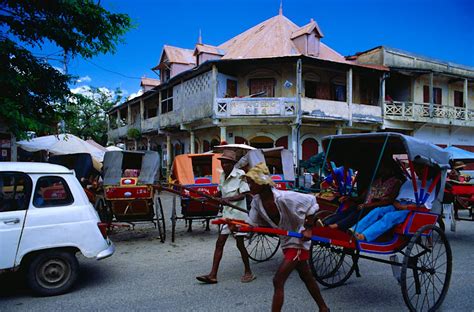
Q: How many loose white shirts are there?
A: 2